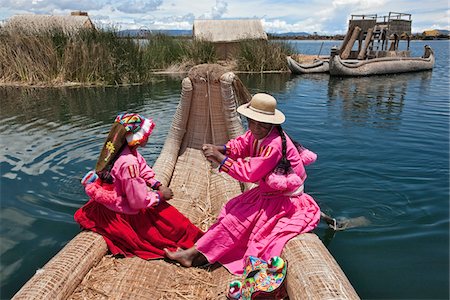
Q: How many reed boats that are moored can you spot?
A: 2